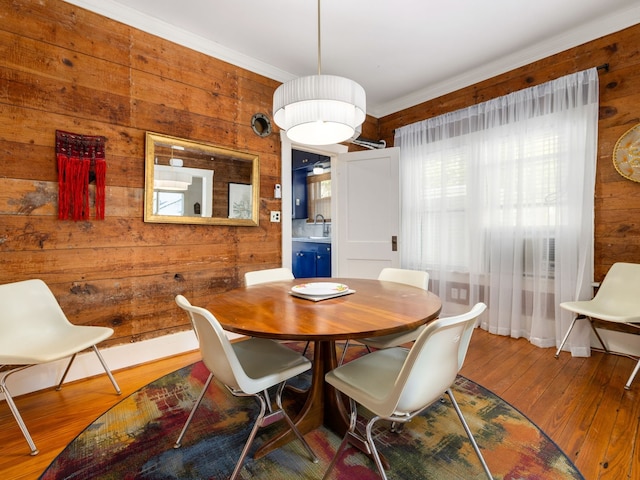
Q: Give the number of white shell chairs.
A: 6